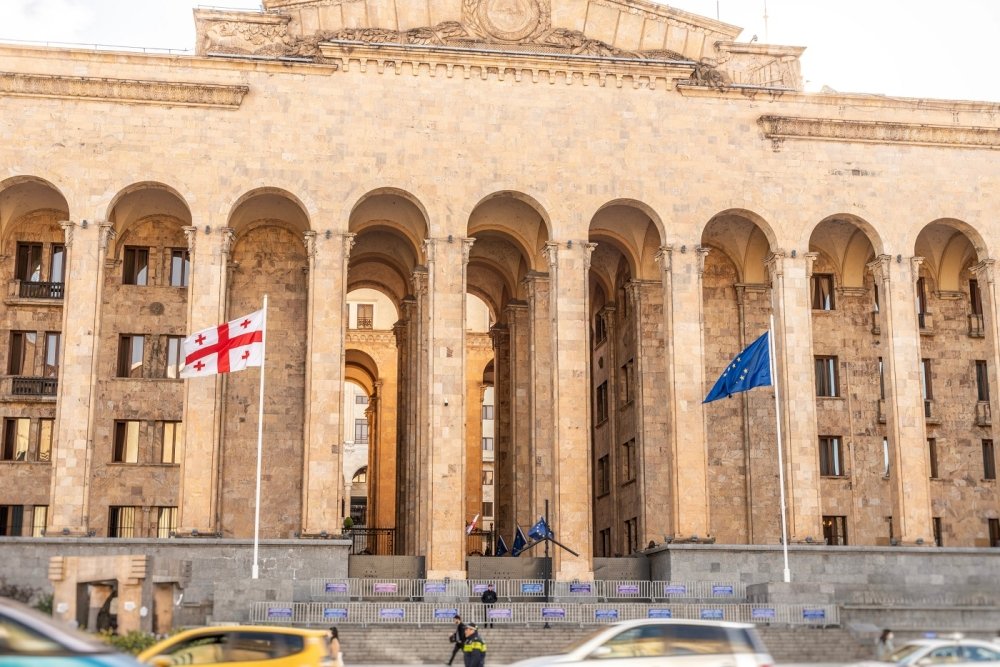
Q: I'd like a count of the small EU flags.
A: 3